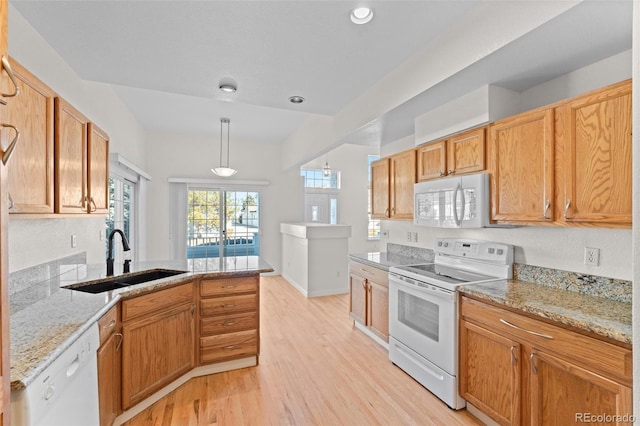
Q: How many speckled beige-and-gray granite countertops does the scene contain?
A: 3